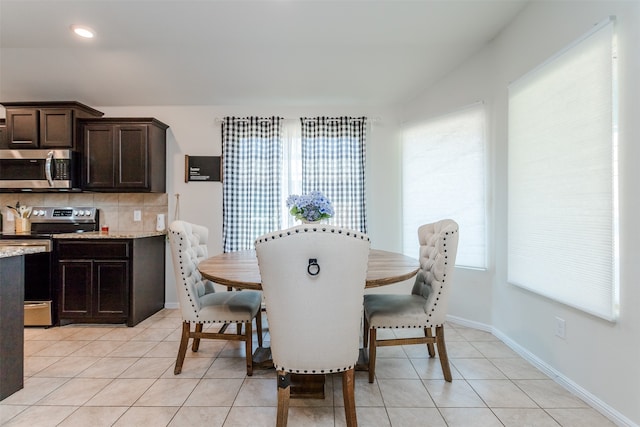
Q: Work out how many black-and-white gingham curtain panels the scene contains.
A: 2